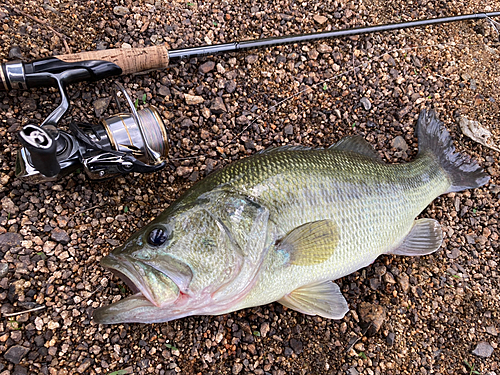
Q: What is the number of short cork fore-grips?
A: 1